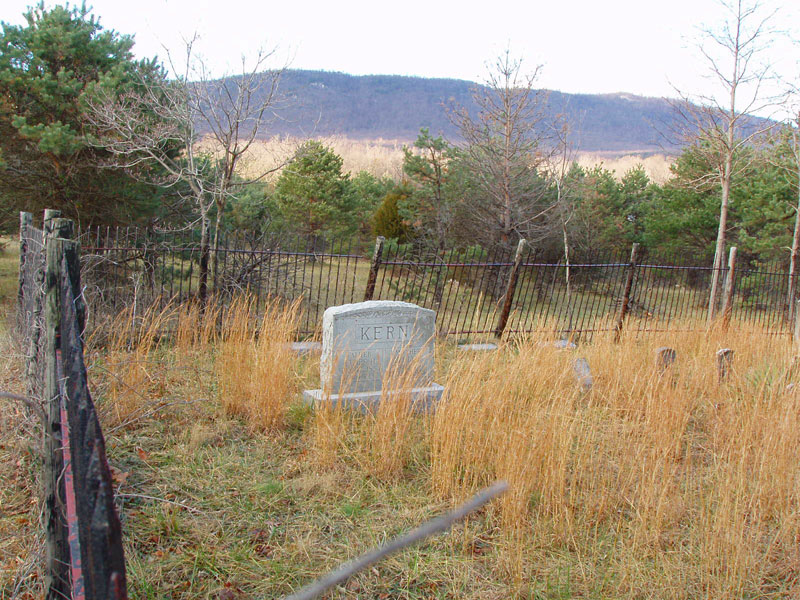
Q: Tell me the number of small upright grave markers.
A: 3